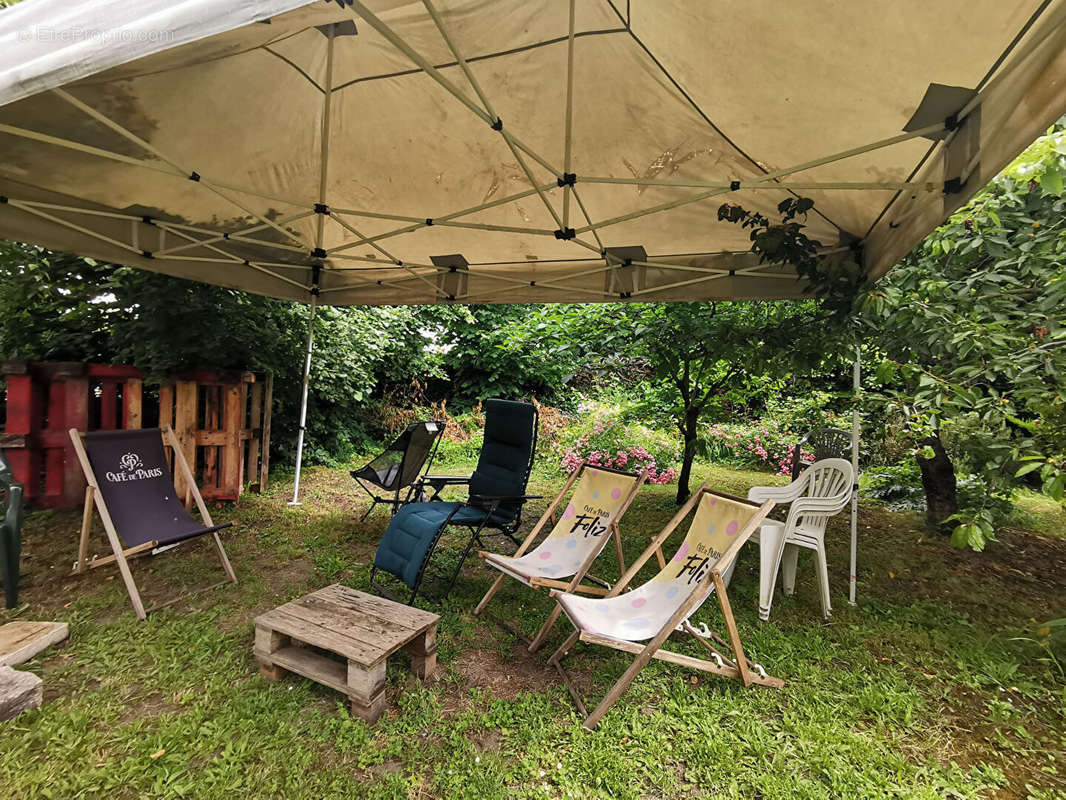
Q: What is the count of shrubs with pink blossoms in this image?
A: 2